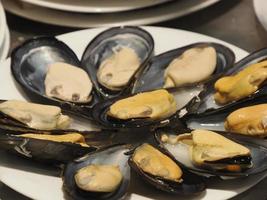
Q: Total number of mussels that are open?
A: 11